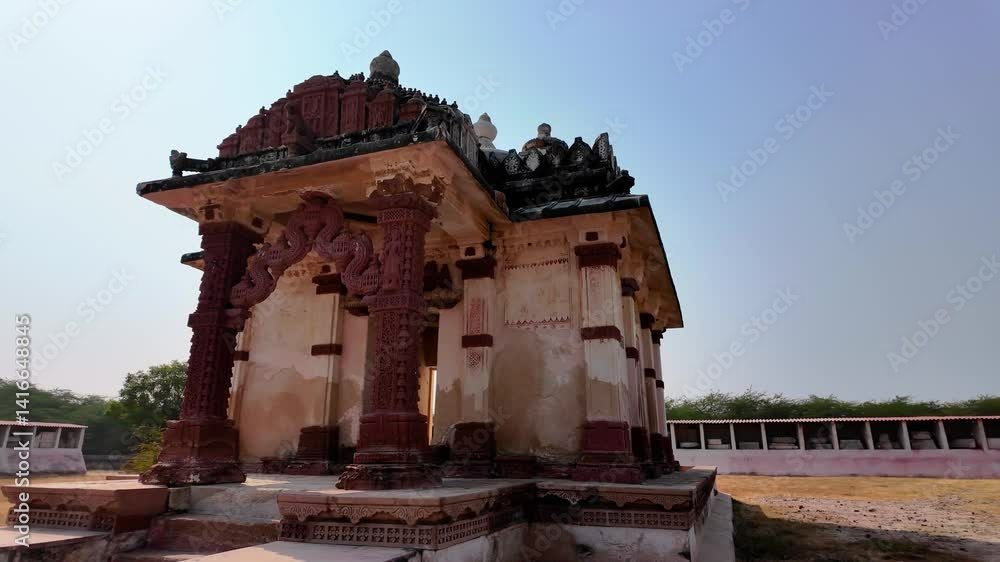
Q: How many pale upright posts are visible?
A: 14